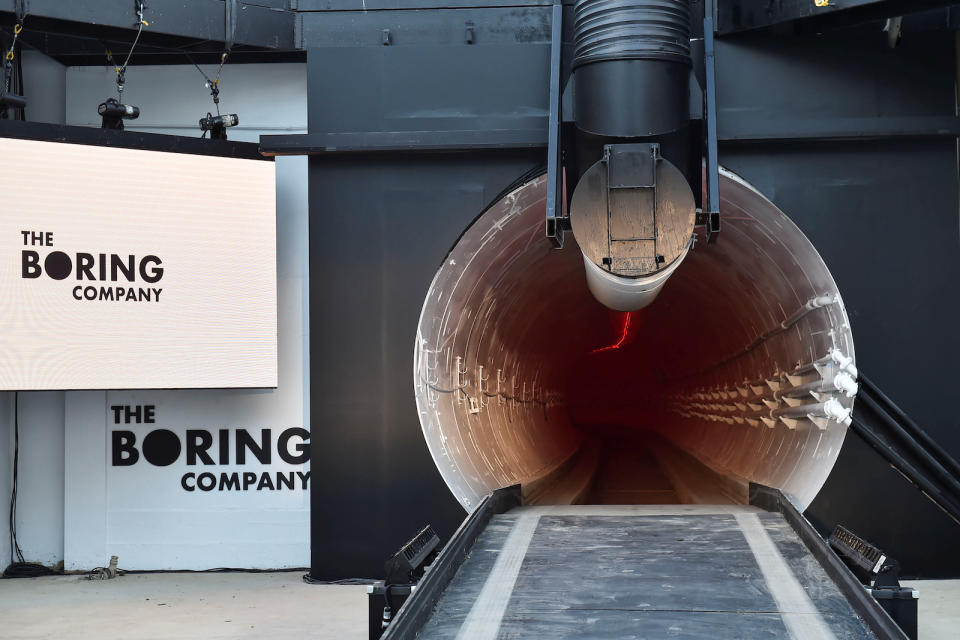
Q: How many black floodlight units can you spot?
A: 2